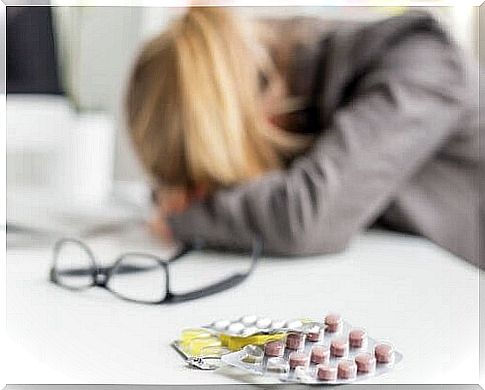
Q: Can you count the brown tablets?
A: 12